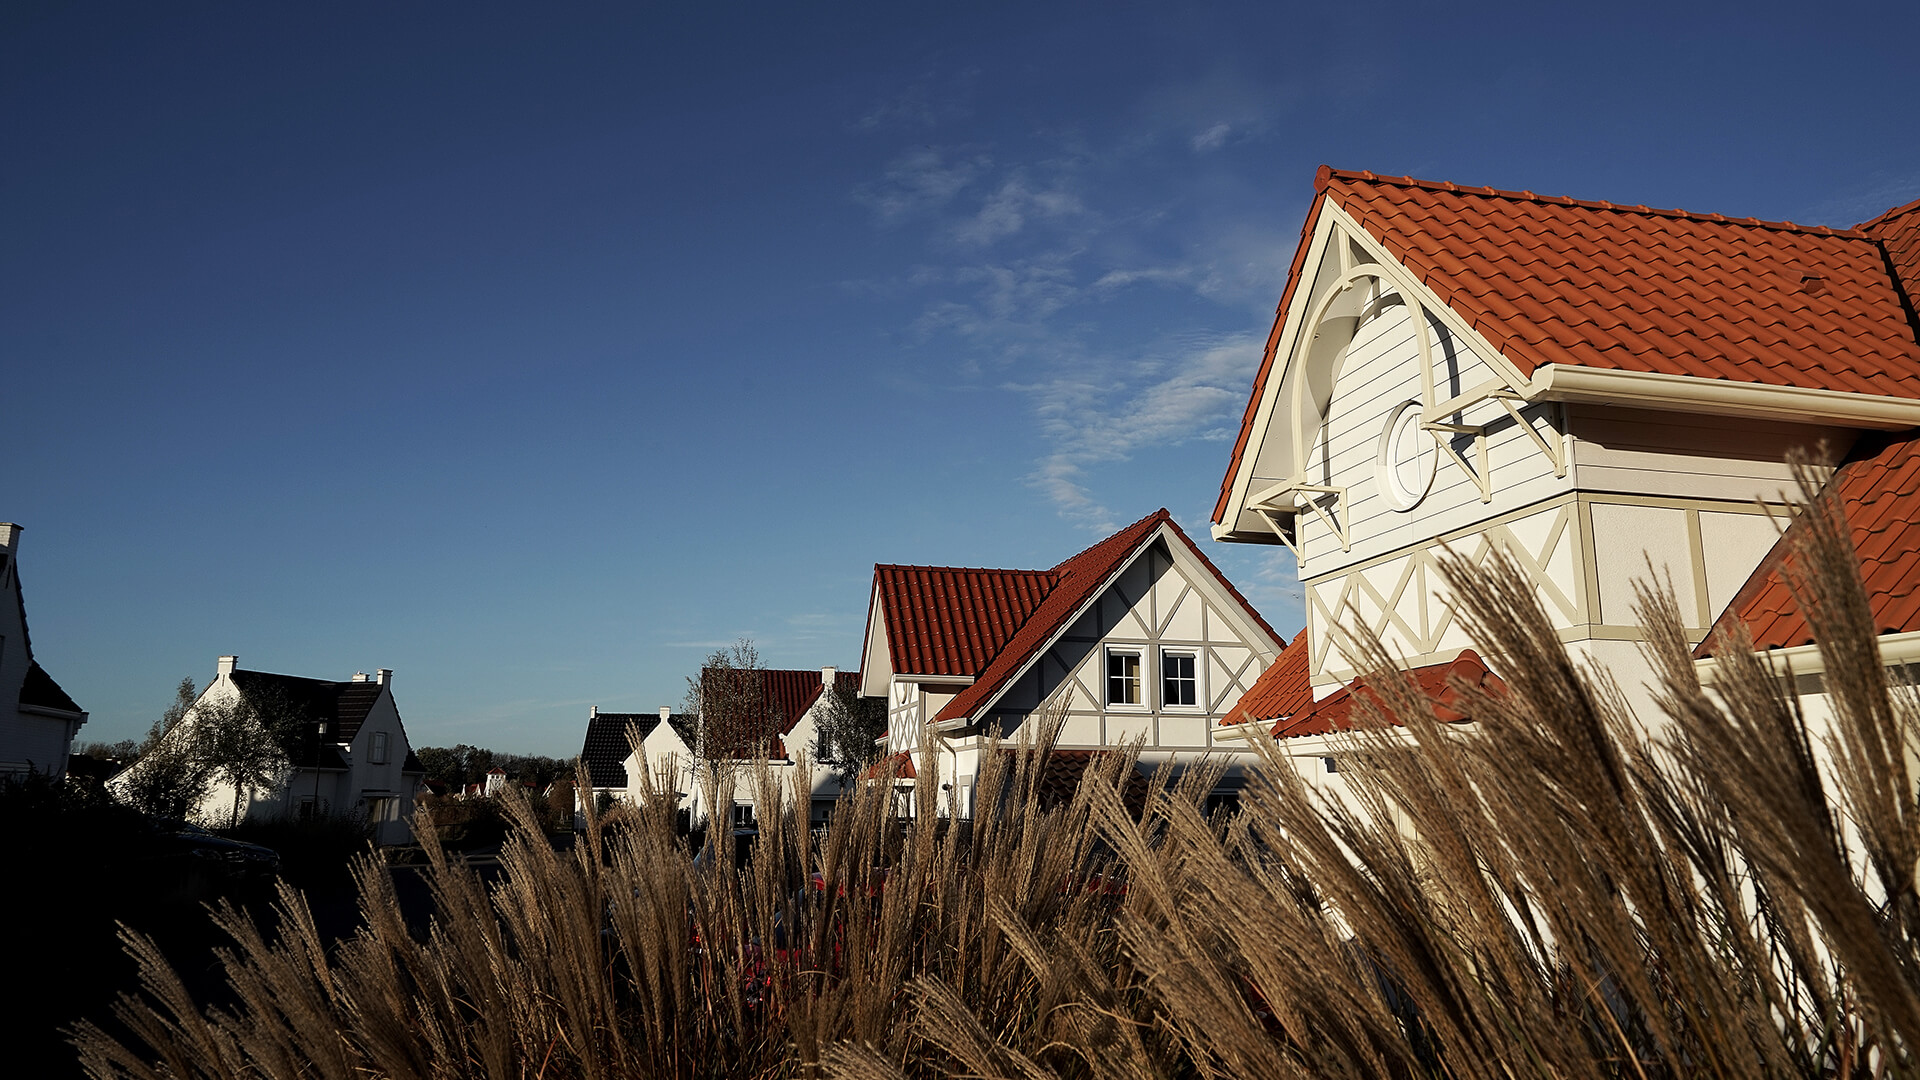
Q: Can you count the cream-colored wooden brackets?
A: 4